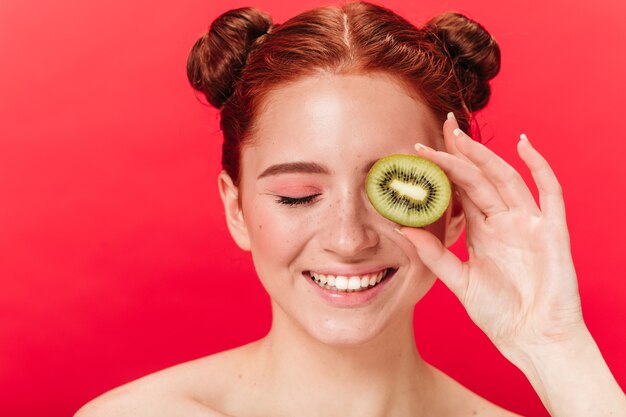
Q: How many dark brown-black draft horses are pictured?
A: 0